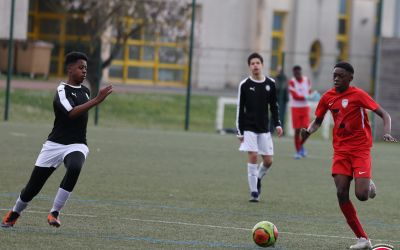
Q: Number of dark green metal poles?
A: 5